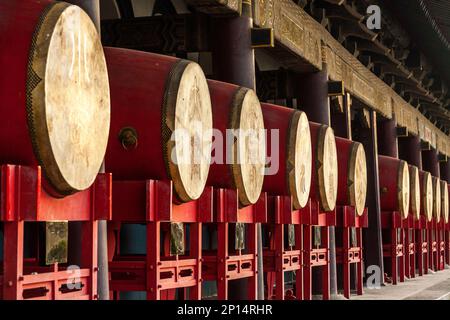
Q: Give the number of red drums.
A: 11